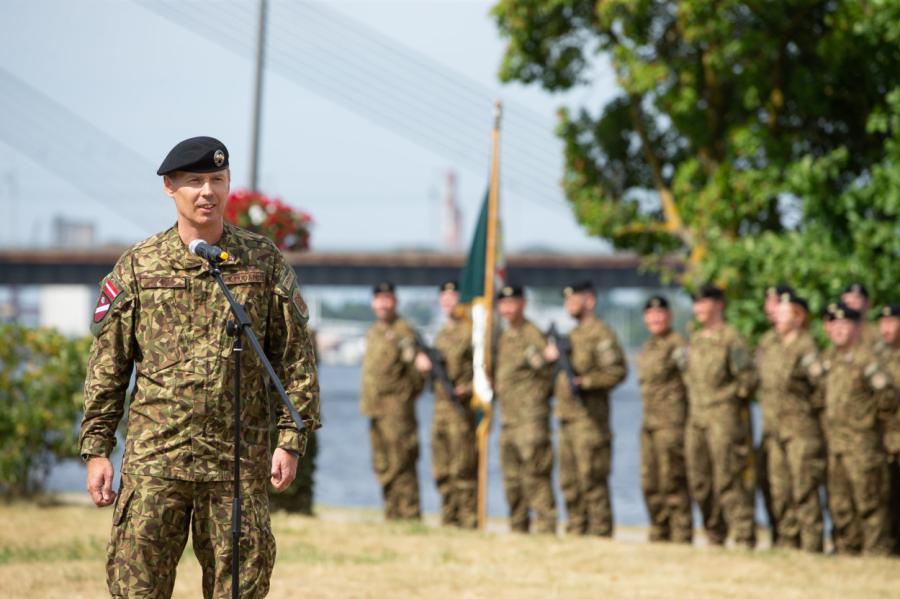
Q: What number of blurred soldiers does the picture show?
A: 12